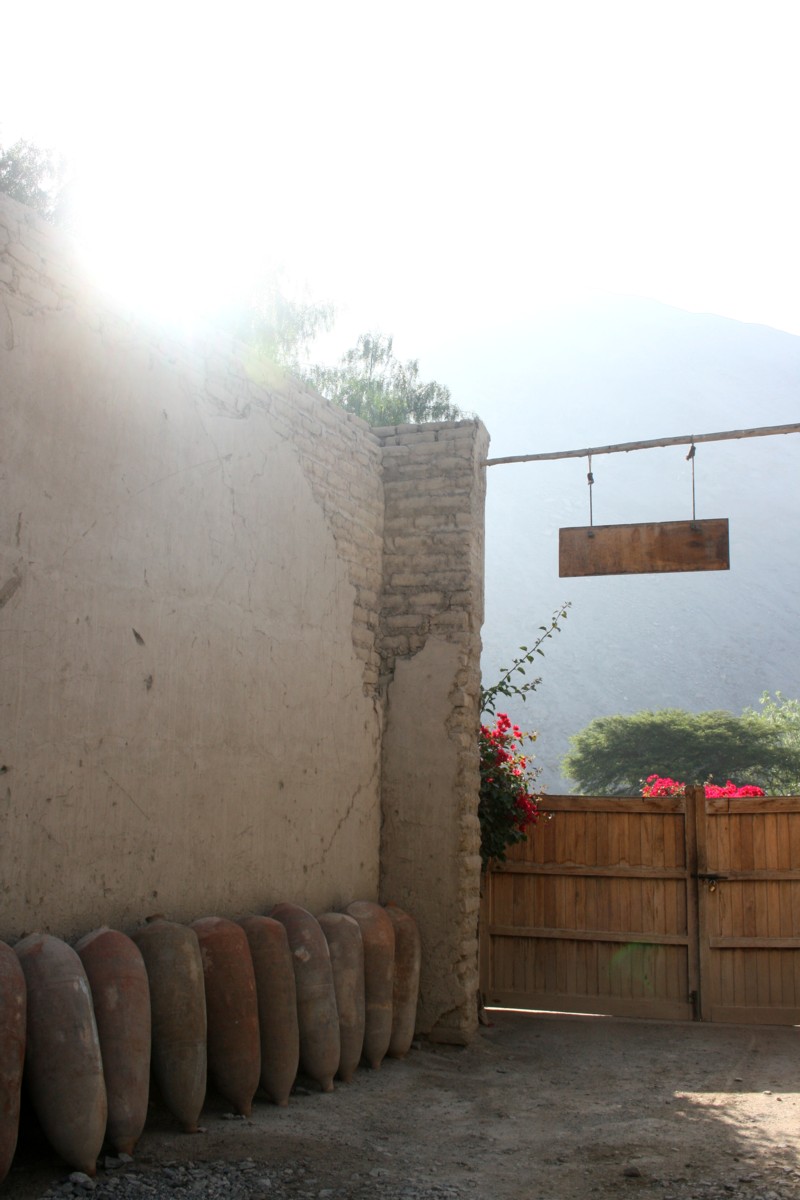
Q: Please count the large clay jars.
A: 10